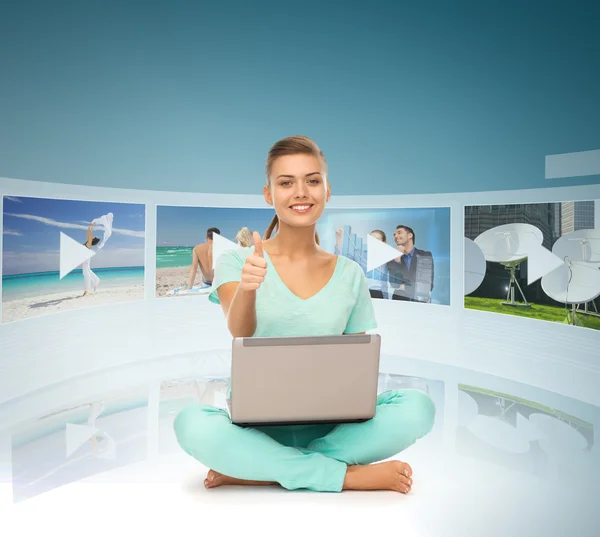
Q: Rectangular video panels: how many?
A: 4